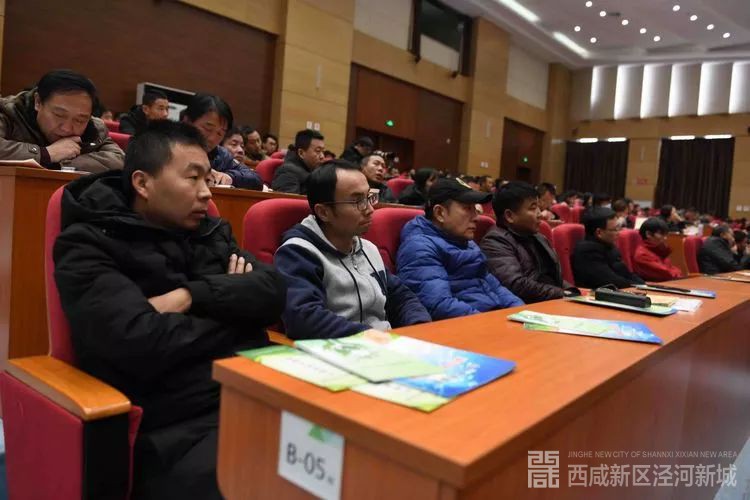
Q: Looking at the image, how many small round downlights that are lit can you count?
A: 11